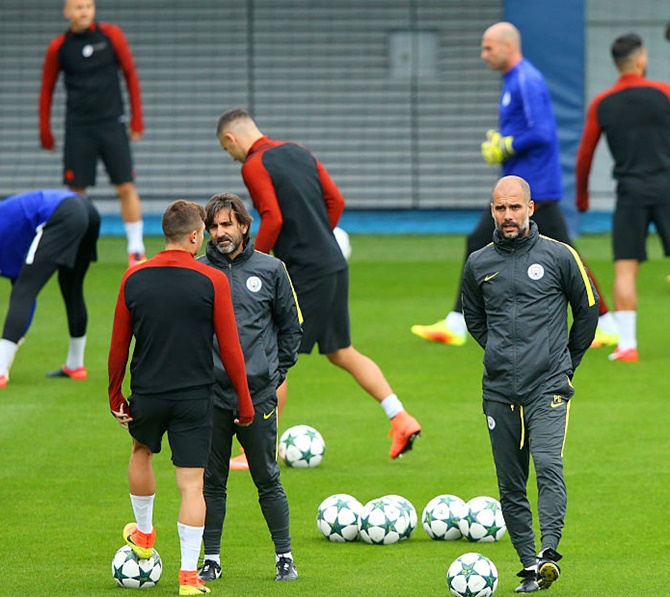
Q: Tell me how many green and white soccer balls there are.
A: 8